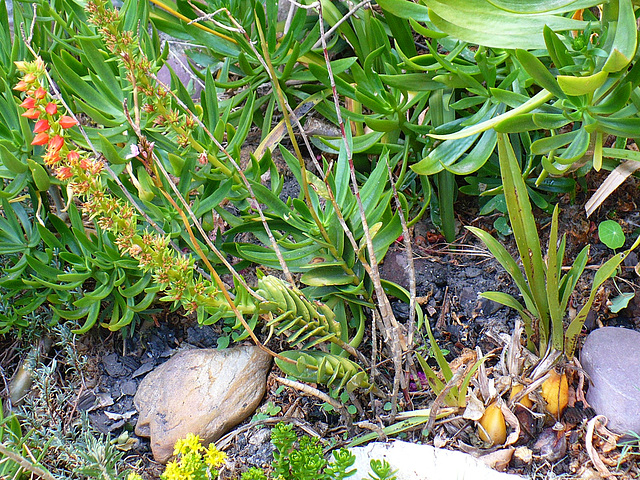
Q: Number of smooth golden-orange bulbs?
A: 3